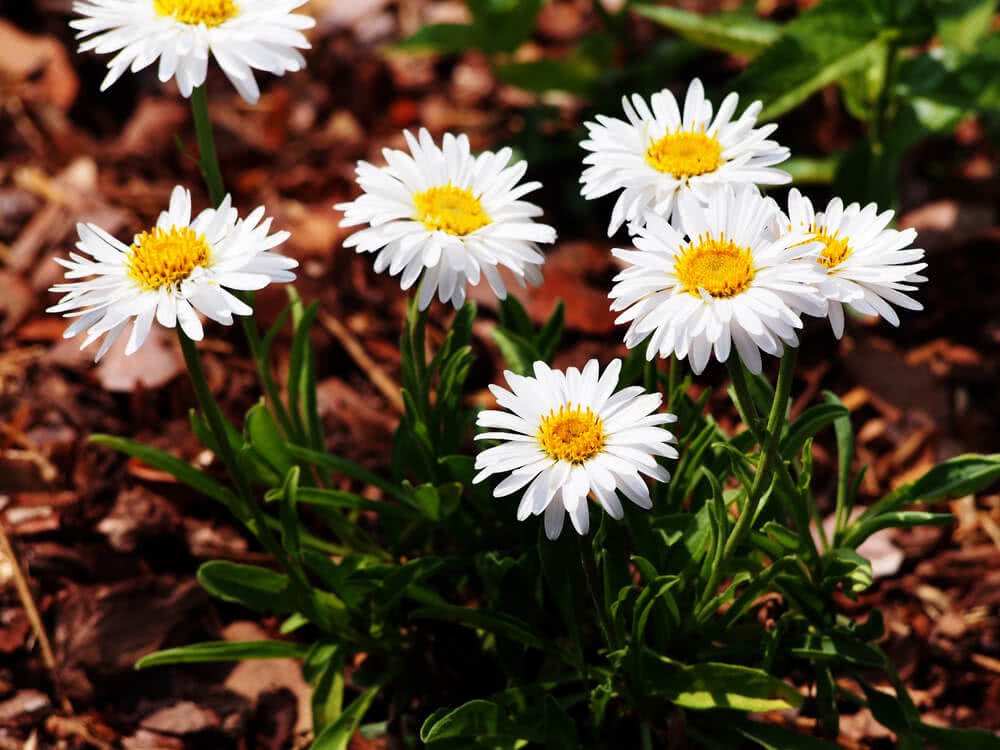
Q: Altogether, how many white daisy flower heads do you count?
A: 7